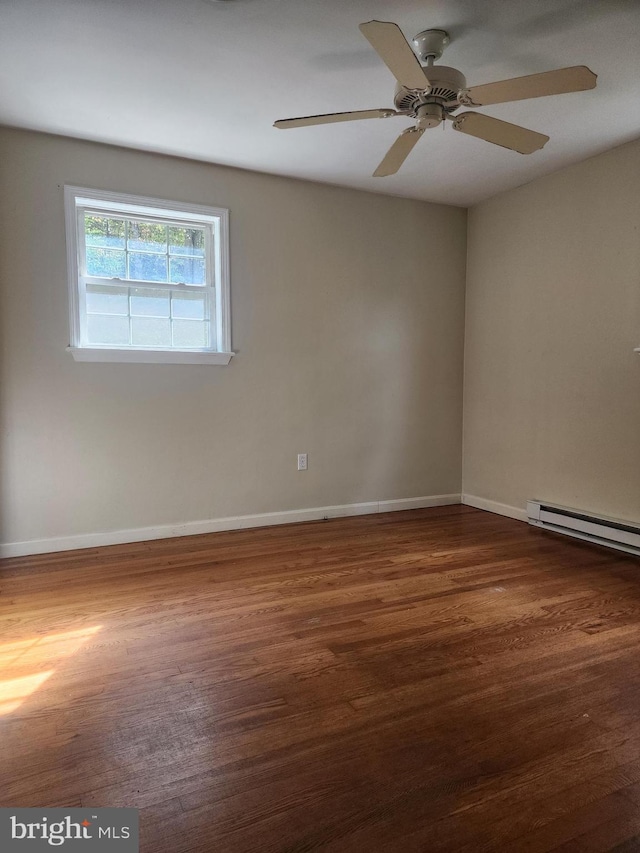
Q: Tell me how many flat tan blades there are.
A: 5